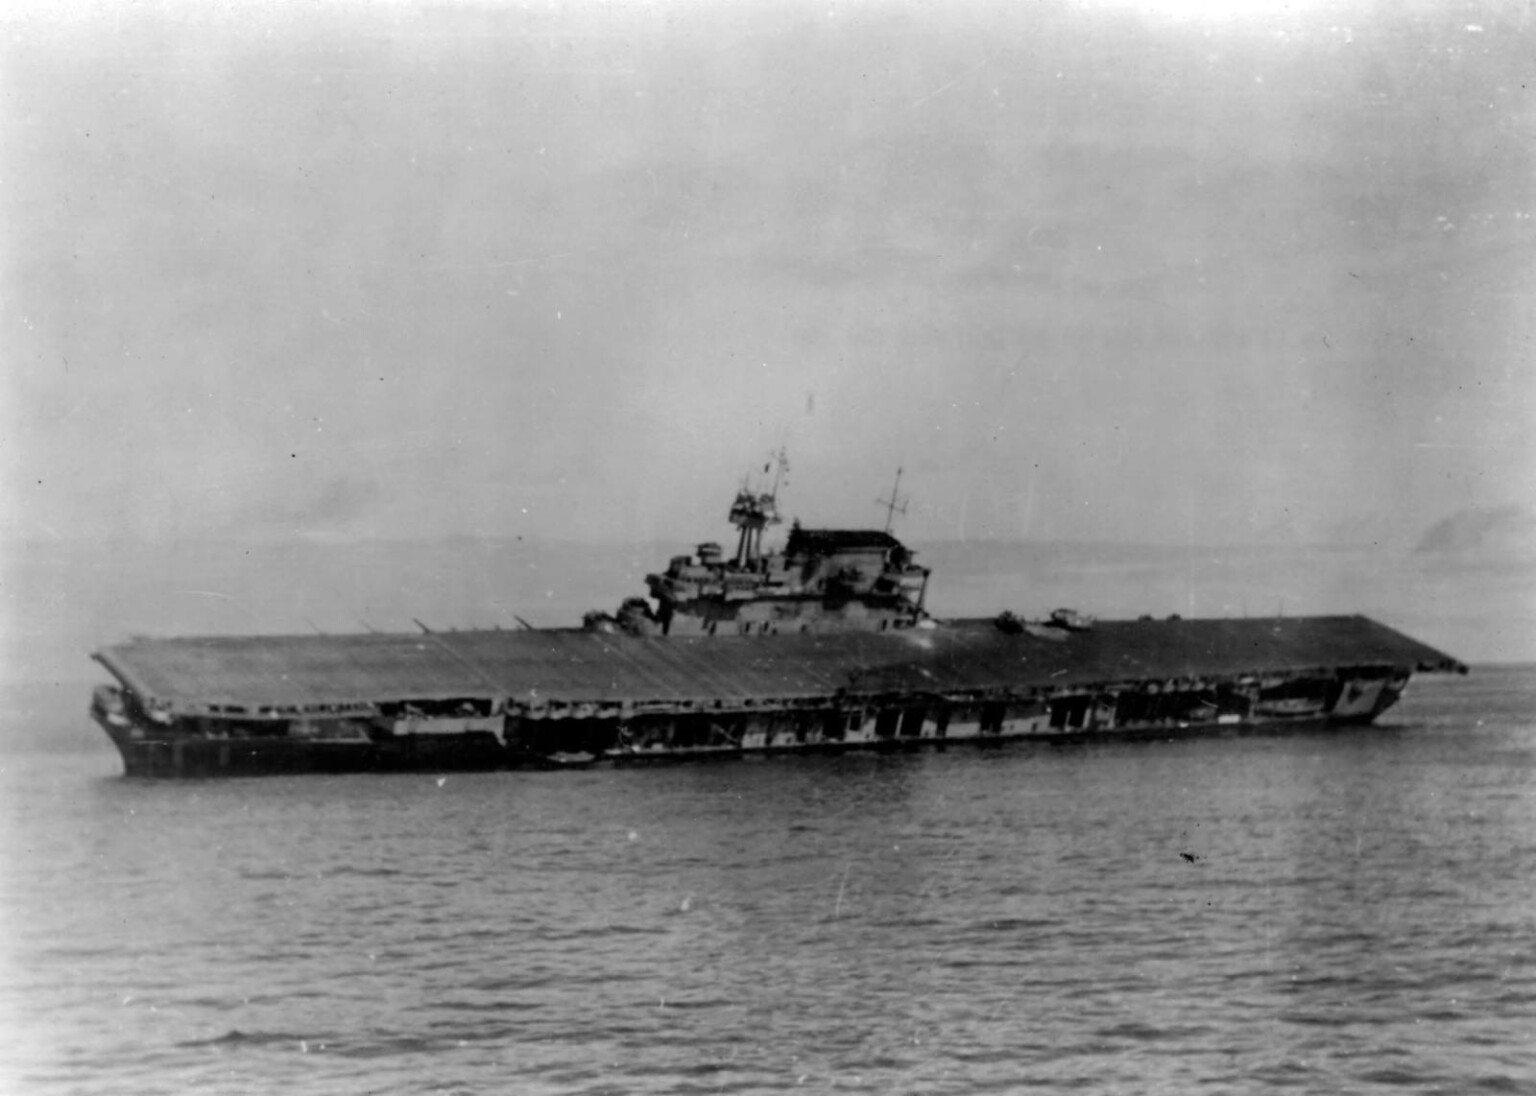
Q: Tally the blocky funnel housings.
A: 1